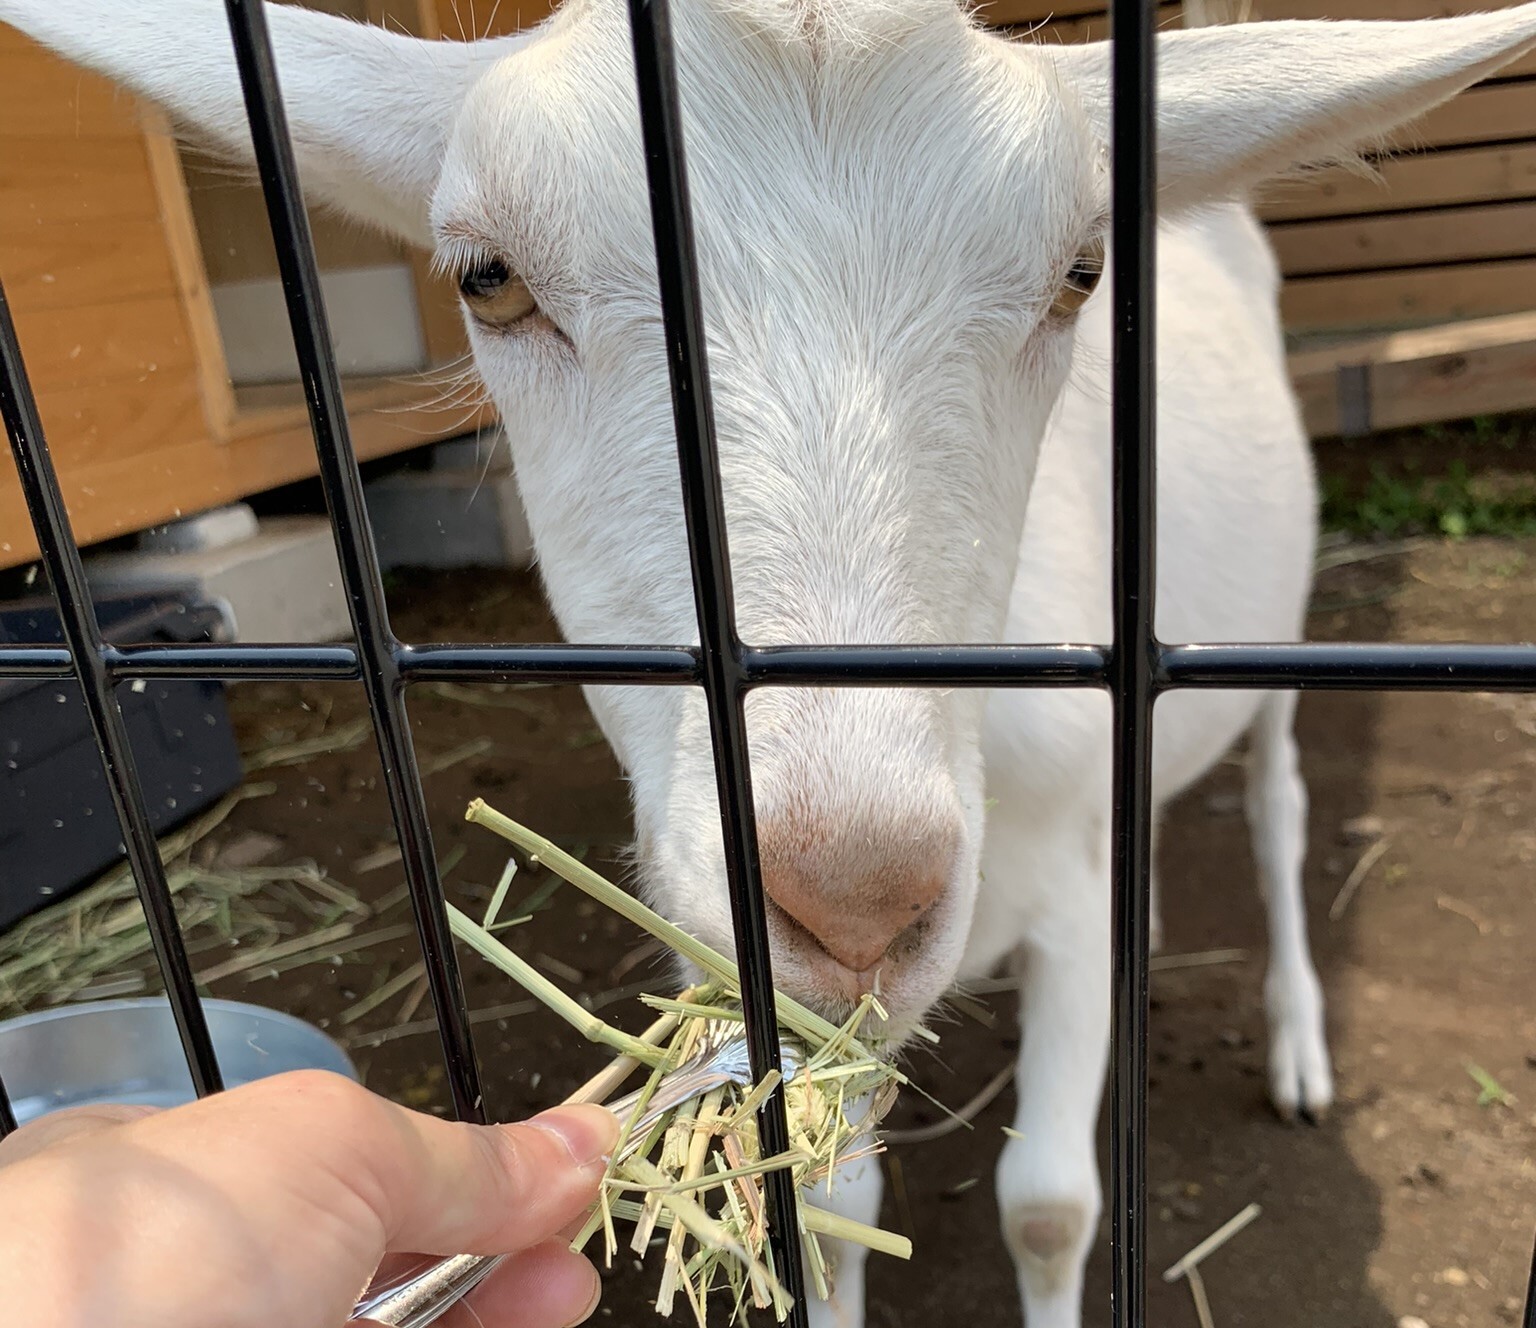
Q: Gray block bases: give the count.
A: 2